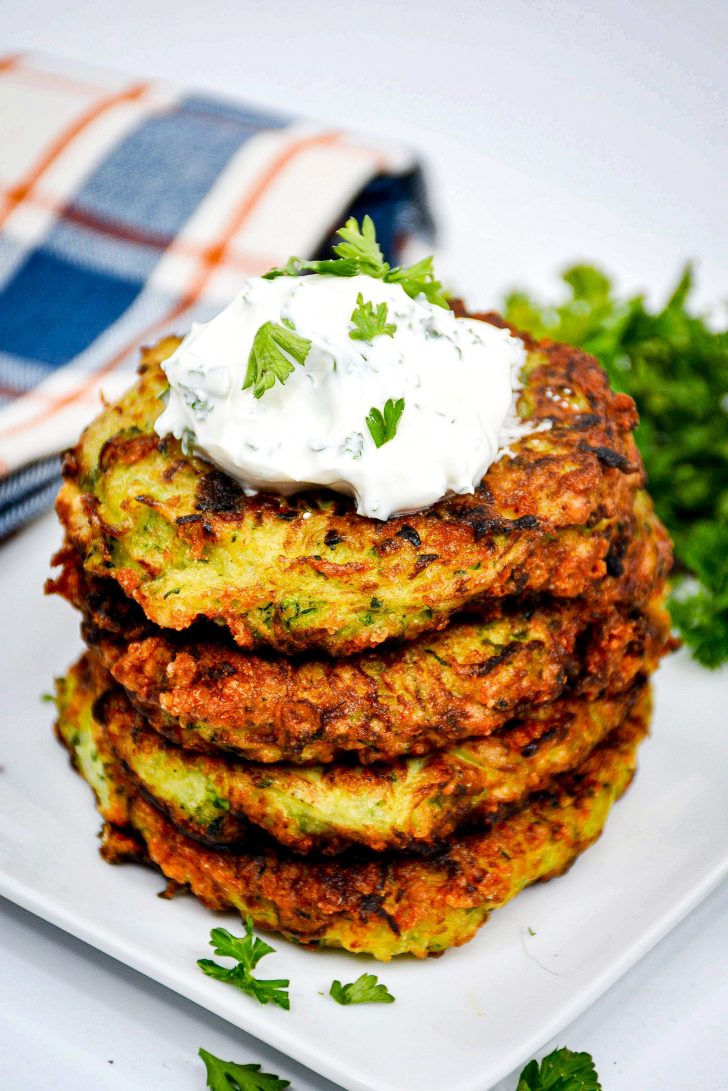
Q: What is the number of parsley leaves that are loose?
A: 4